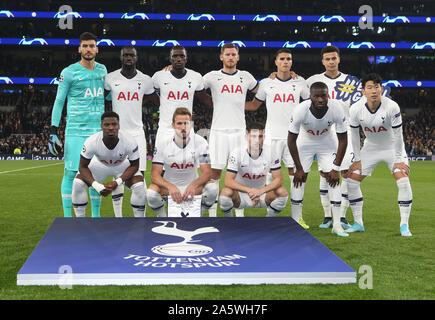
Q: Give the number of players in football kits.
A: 11